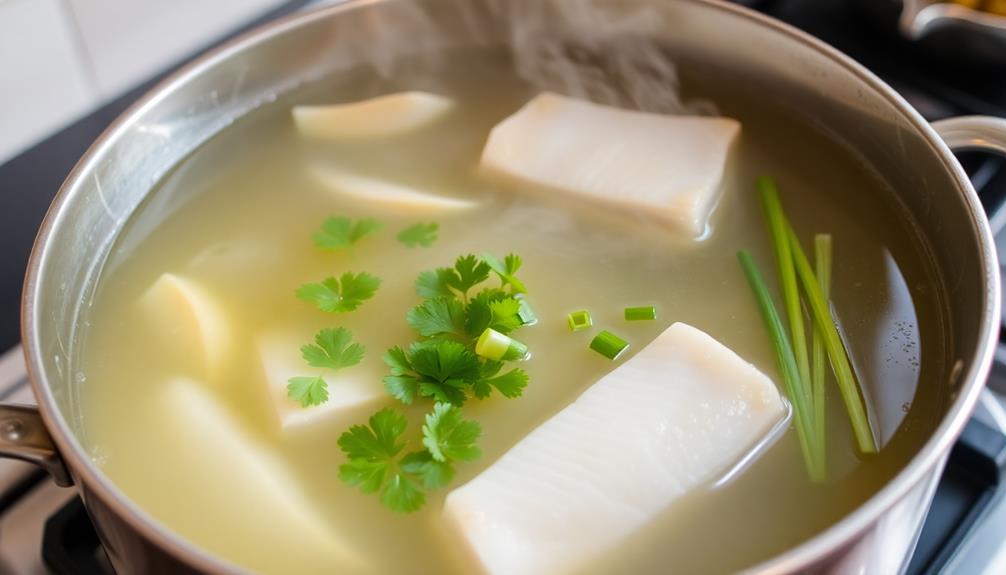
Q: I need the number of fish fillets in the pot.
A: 2